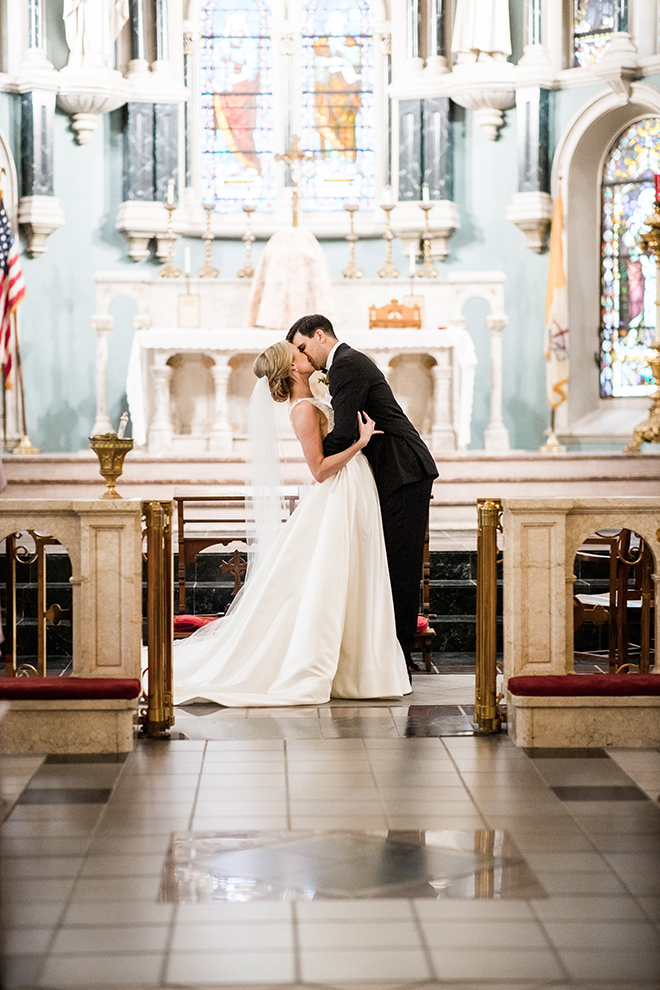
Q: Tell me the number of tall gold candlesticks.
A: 6